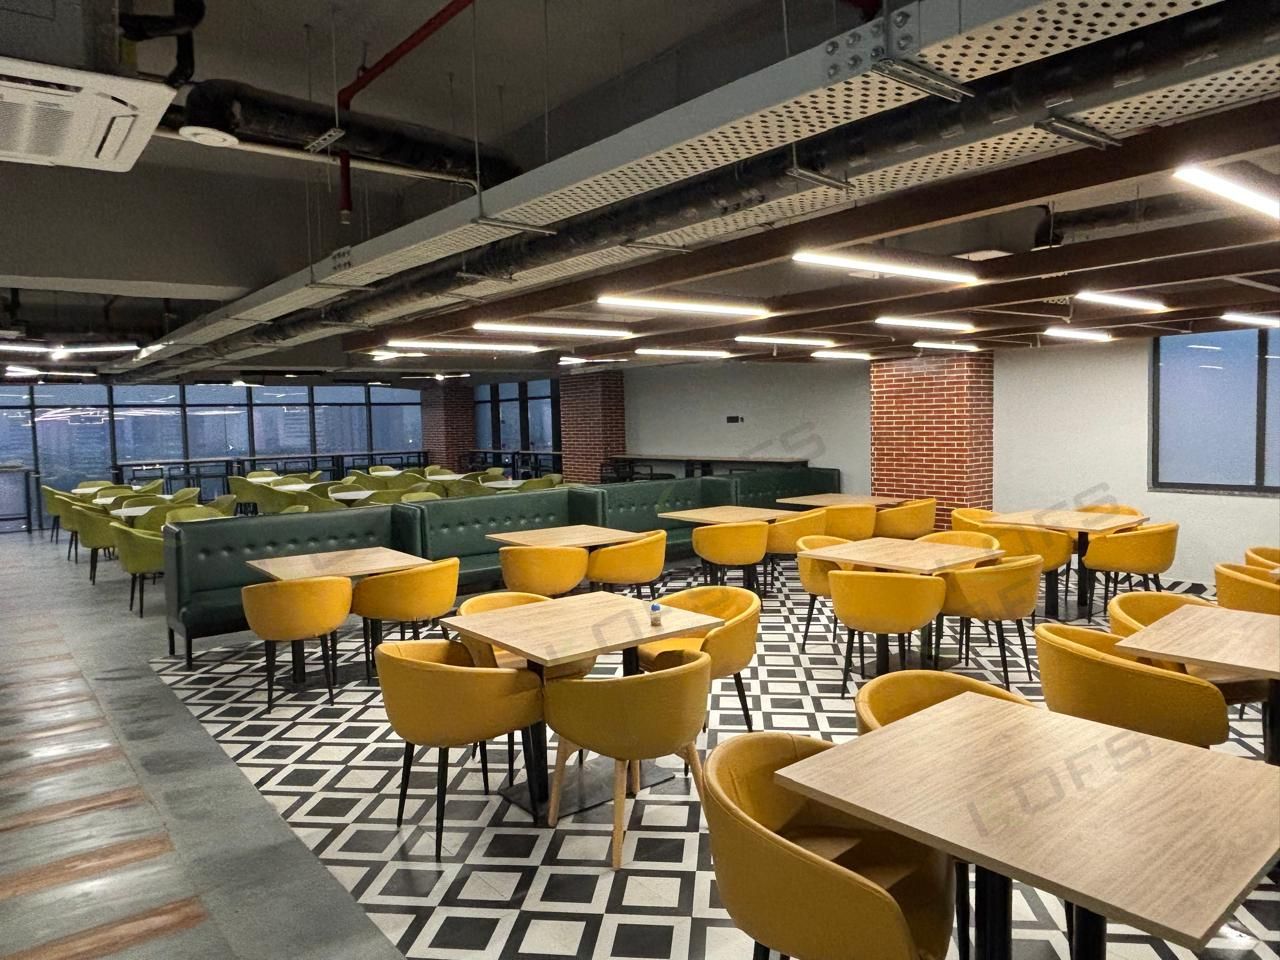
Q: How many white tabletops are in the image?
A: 9